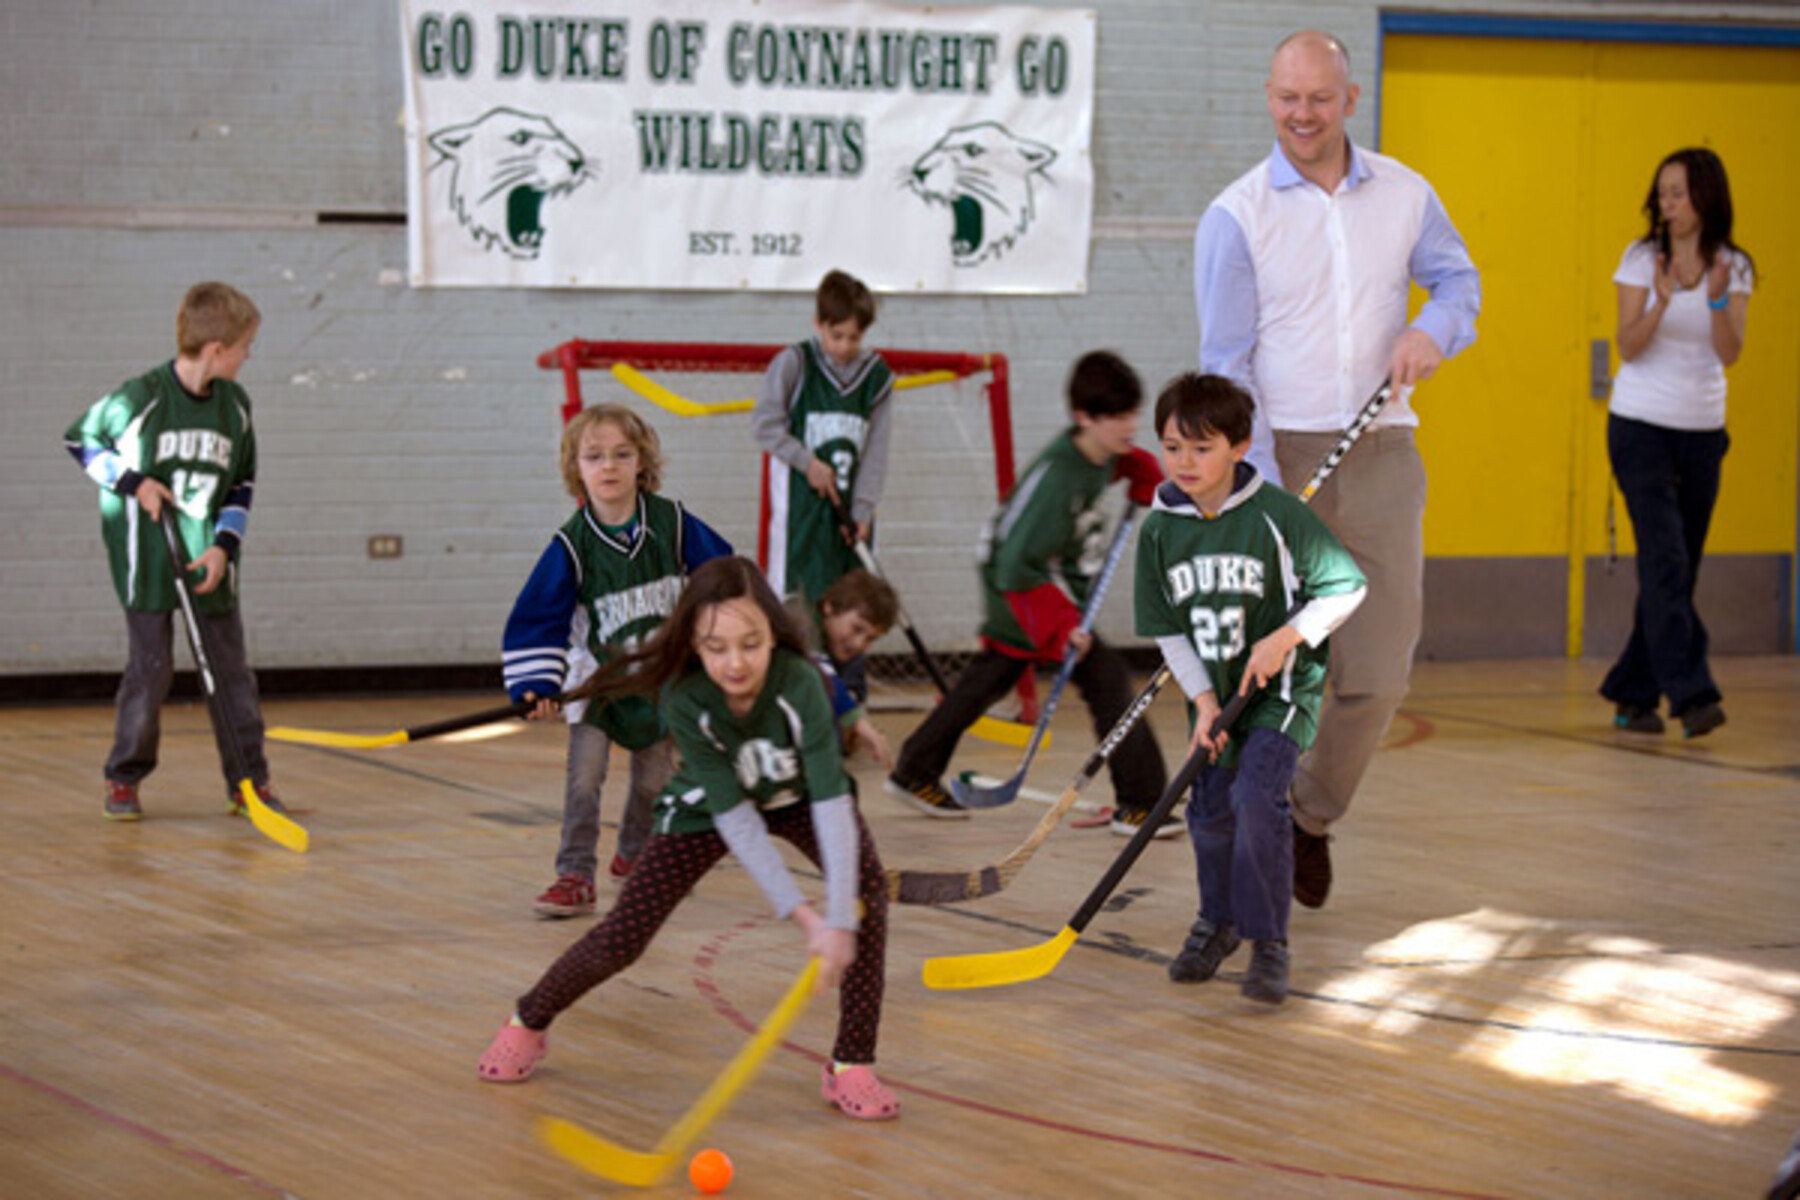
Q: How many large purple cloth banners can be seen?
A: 0